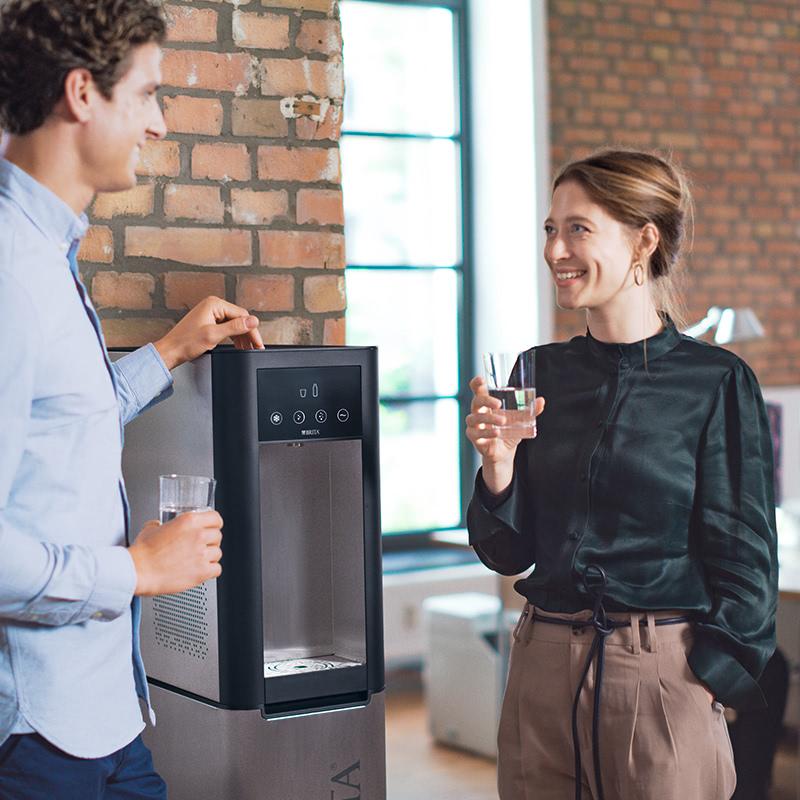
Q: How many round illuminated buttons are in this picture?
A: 4